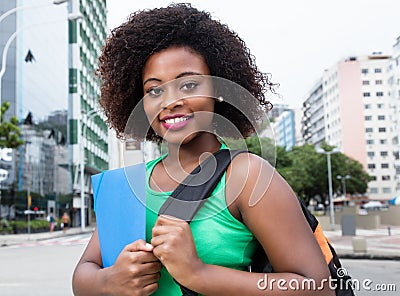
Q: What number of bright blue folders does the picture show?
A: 1